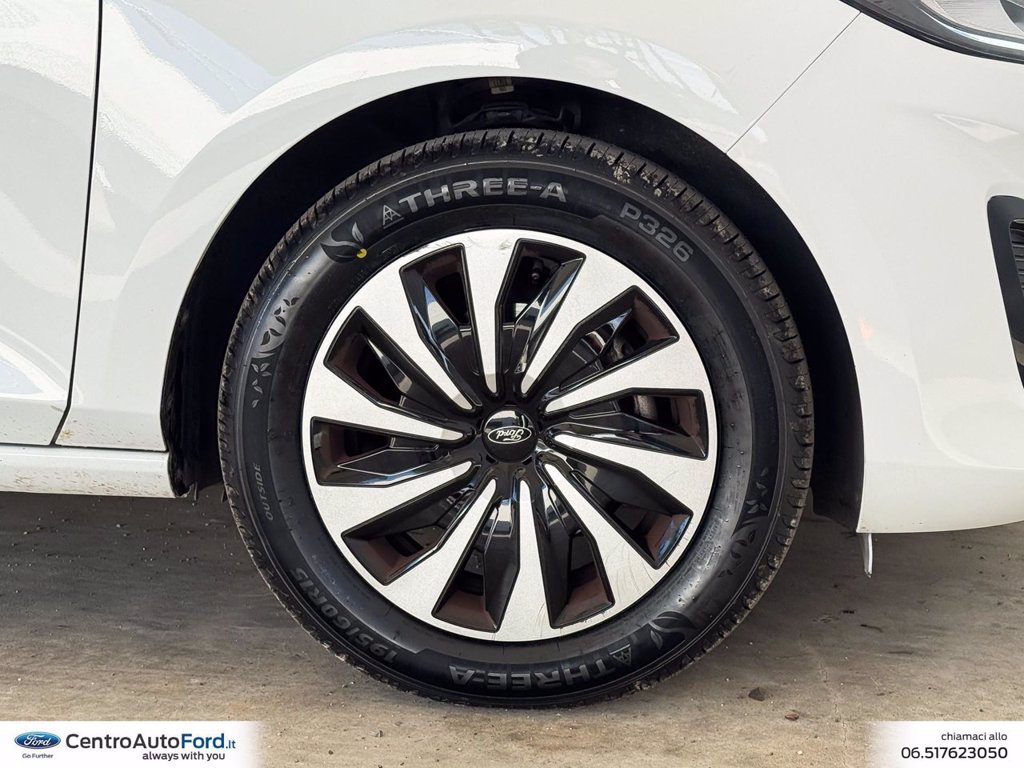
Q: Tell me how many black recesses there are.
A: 10